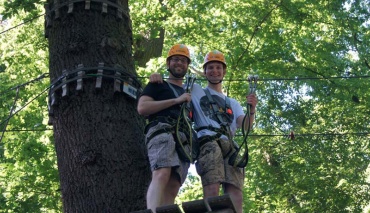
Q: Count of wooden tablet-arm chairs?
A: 0